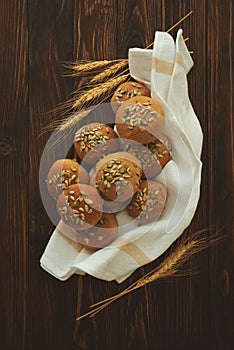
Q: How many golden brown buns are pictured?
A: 9